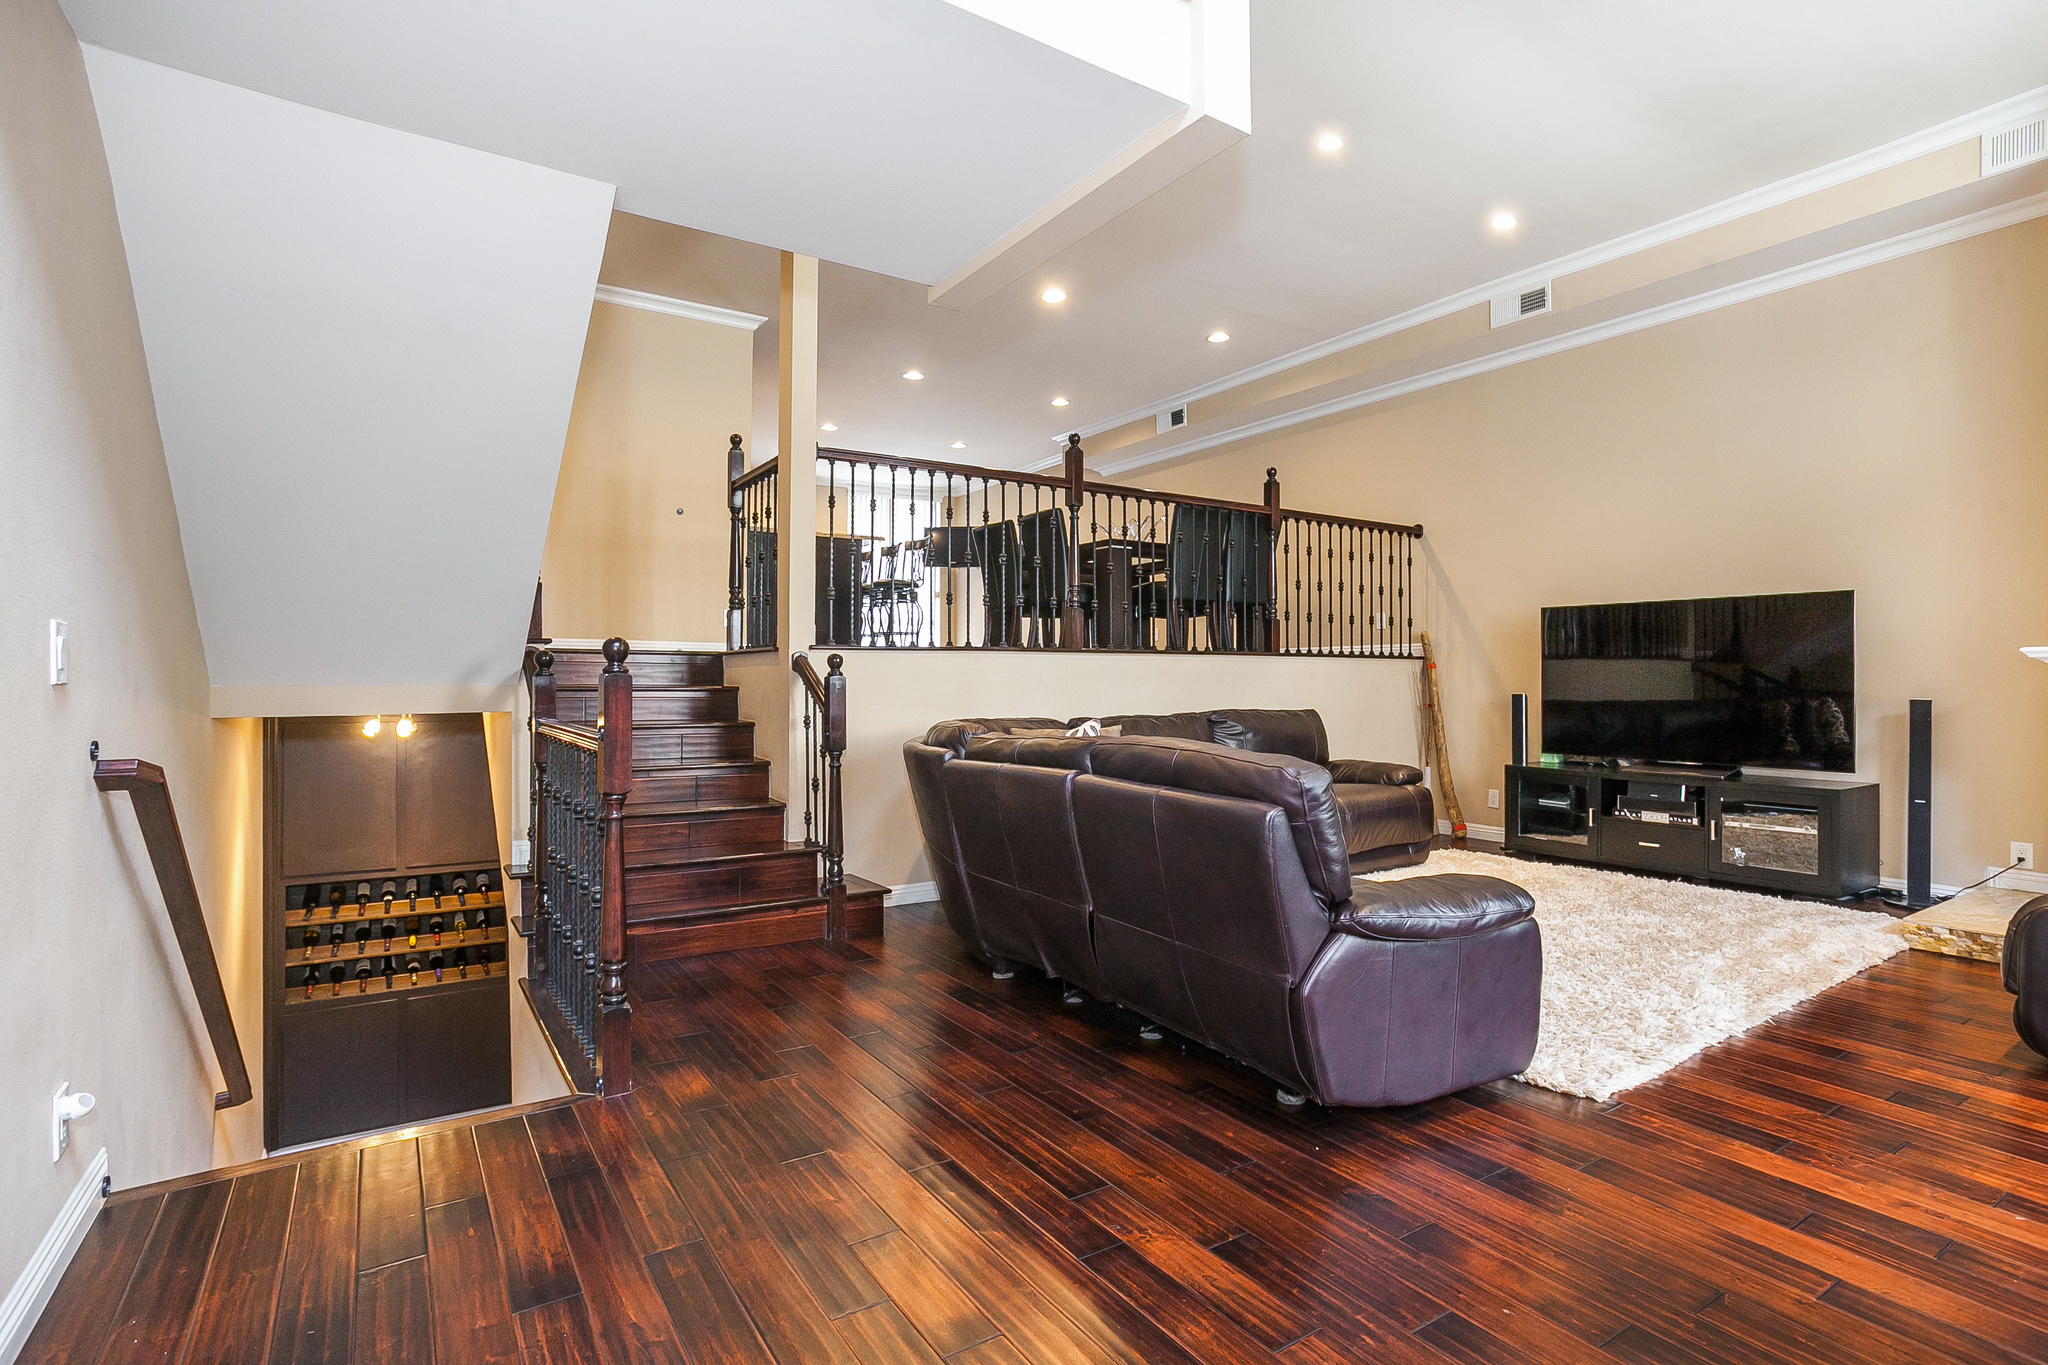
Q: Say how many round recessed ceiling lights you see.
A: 8